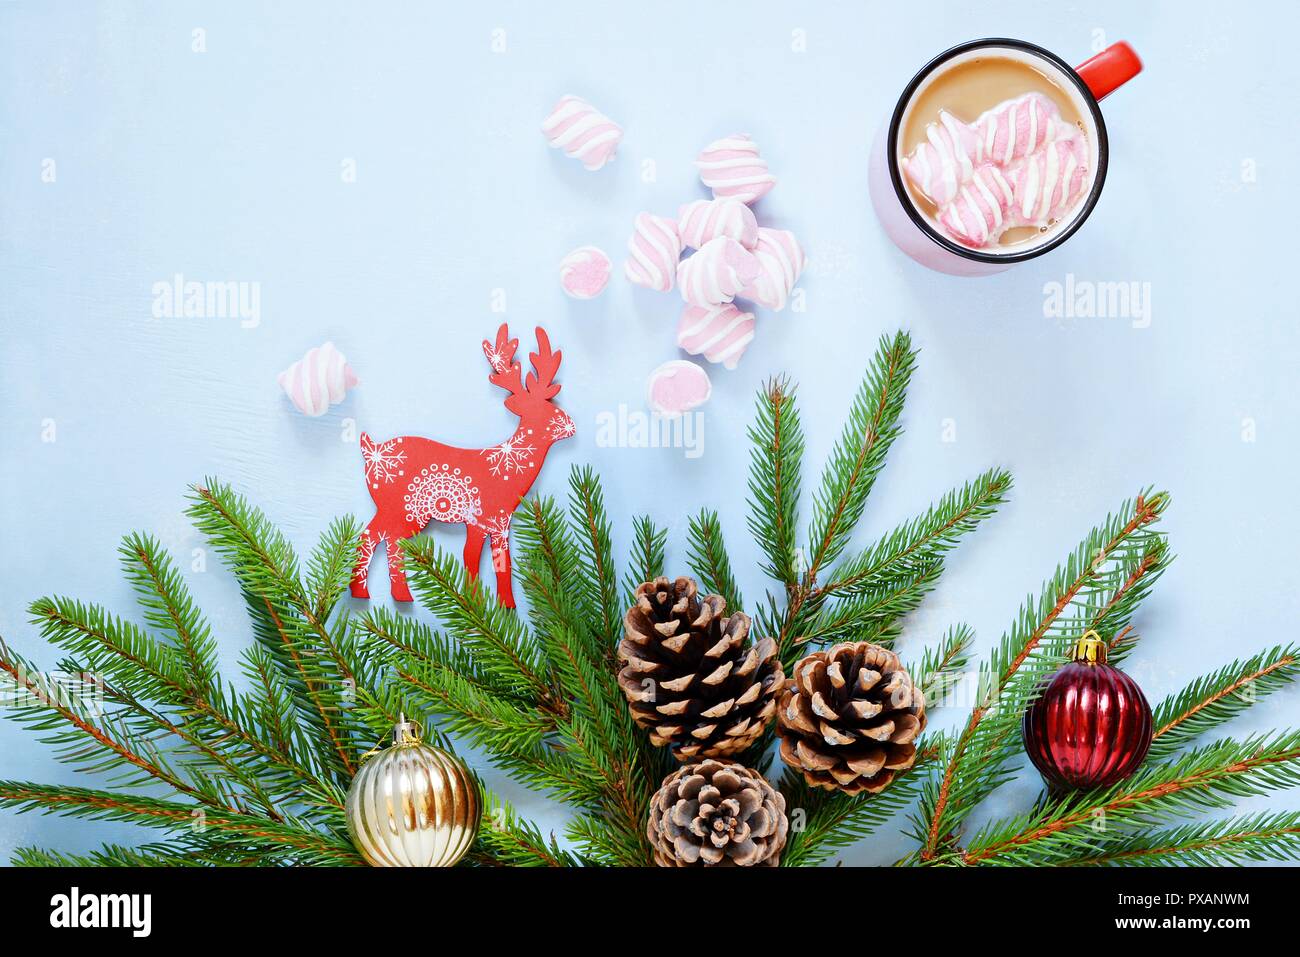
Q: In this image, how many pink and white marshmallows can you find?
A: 14